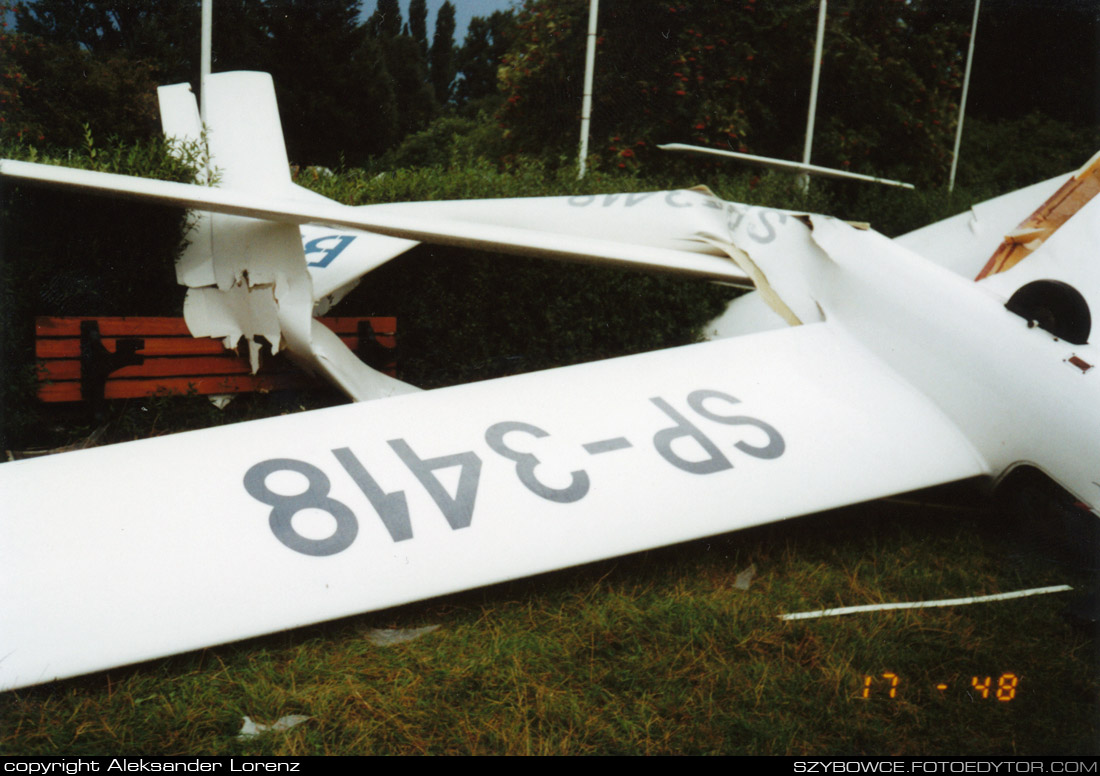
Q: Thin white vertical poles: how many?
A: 4